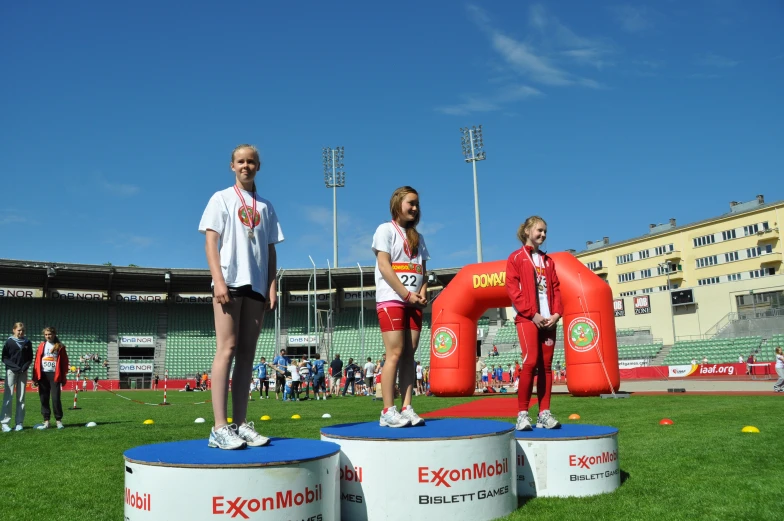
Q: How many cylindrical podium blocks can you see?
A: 3